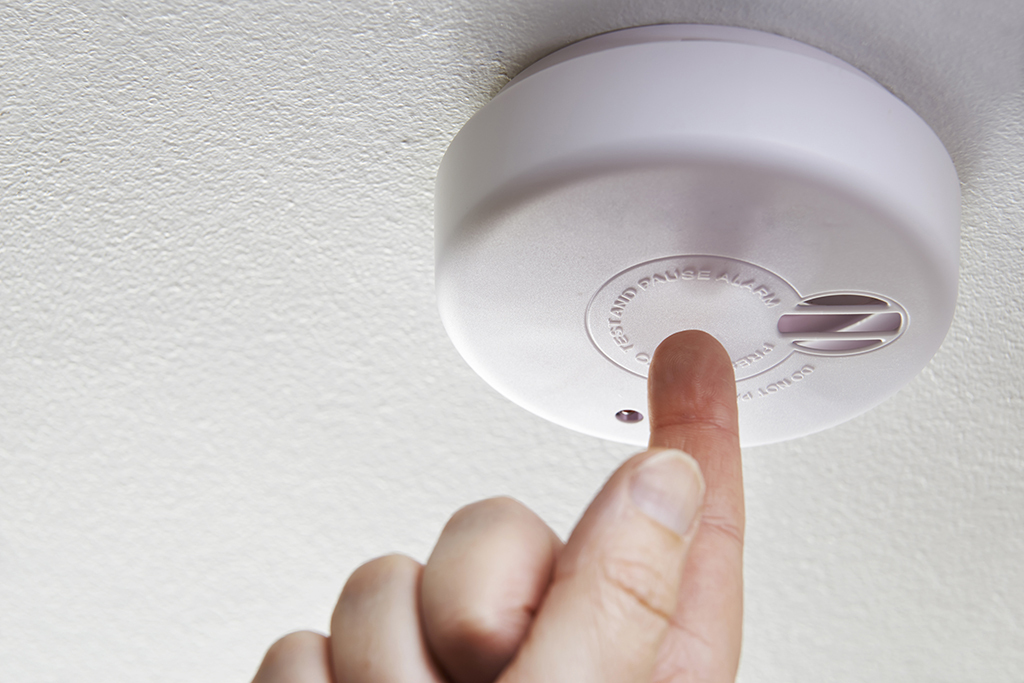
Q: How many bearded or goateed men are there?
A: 0